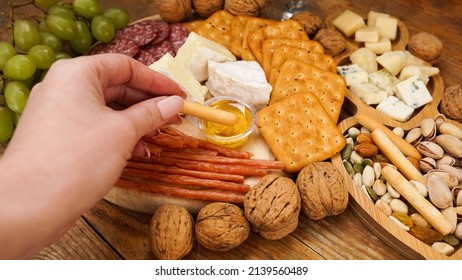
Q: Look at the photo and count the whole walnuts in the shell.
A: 11